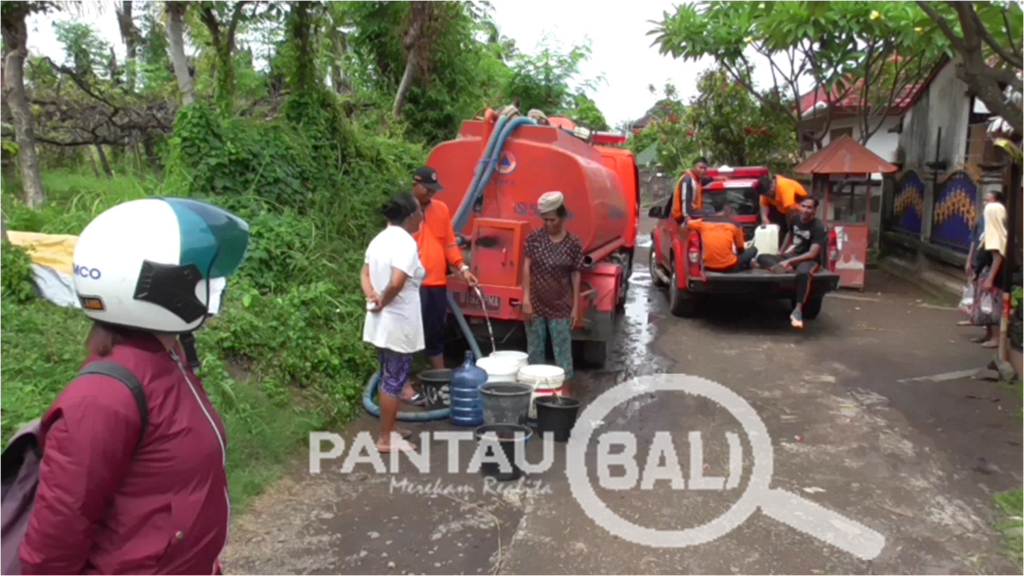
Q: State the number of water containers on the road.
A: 8